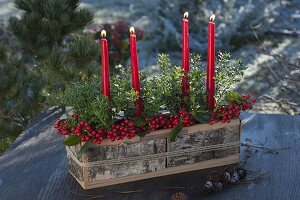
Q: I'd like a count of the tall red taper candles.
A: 4